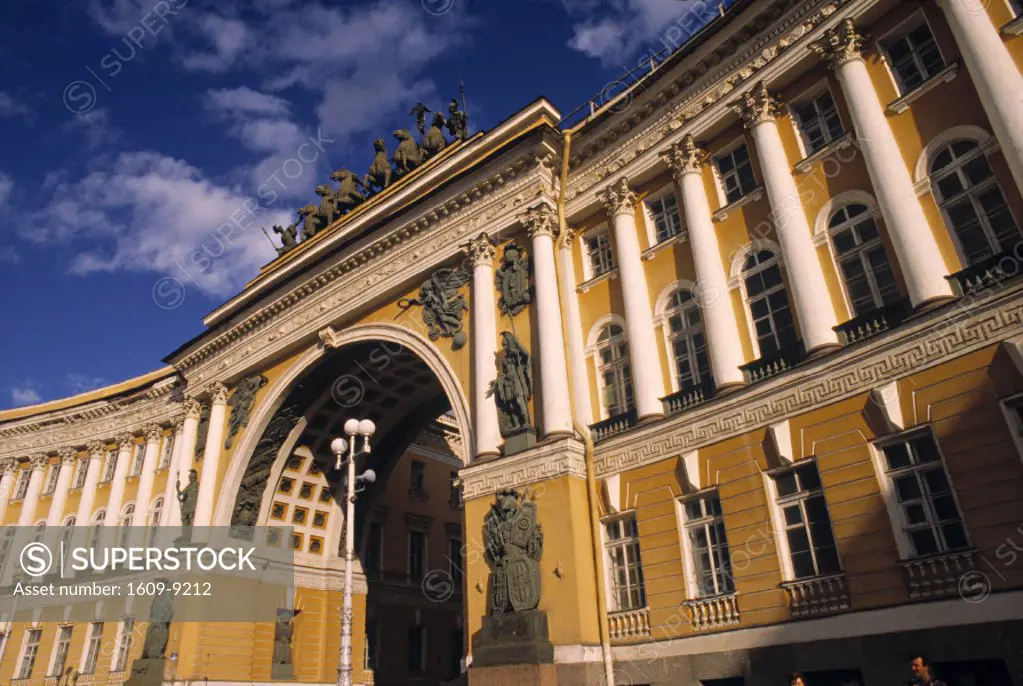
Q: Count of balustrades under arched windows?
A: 5